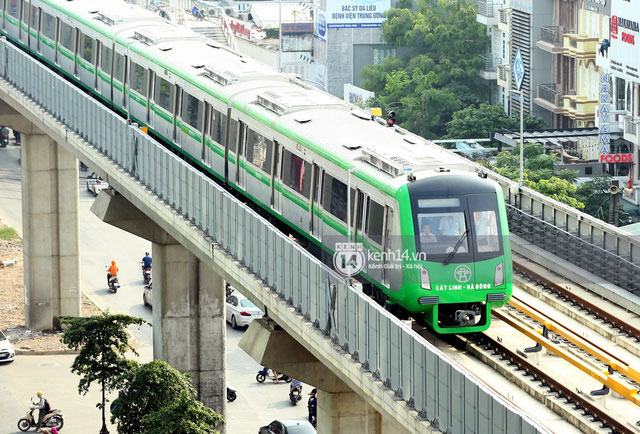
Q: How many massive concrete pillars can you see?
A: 3